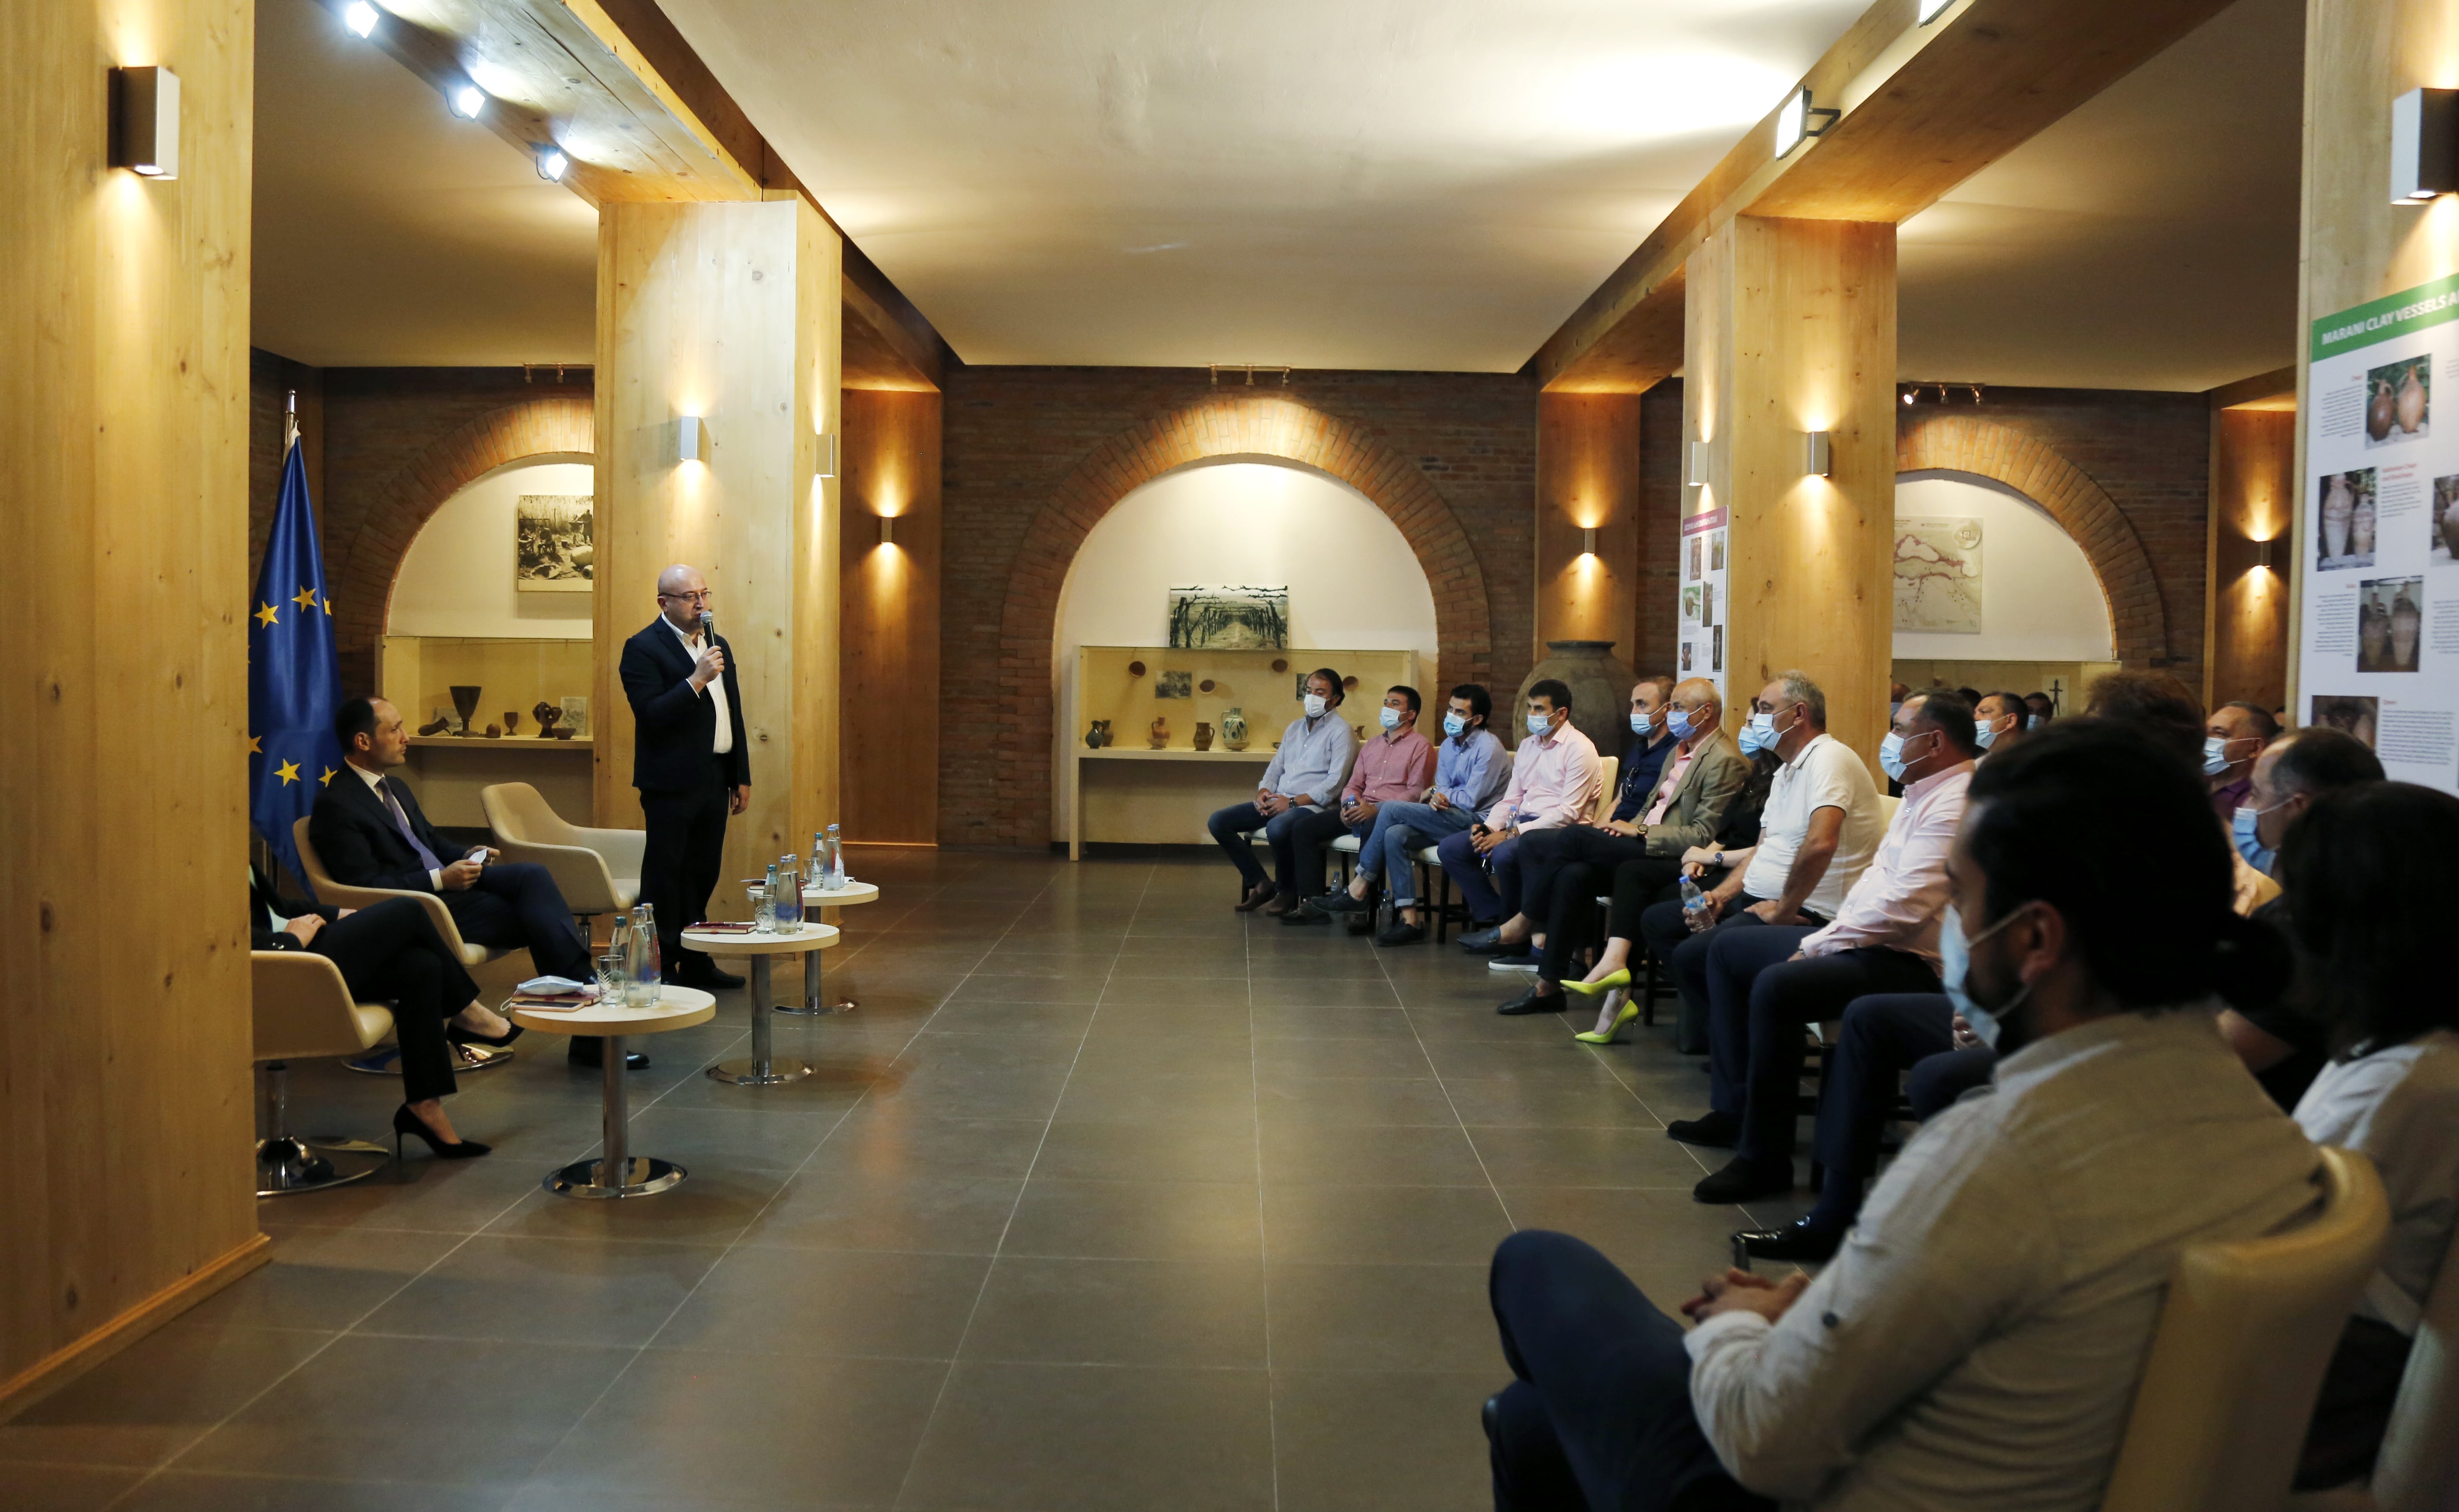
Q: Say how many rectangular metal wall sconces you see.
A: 9